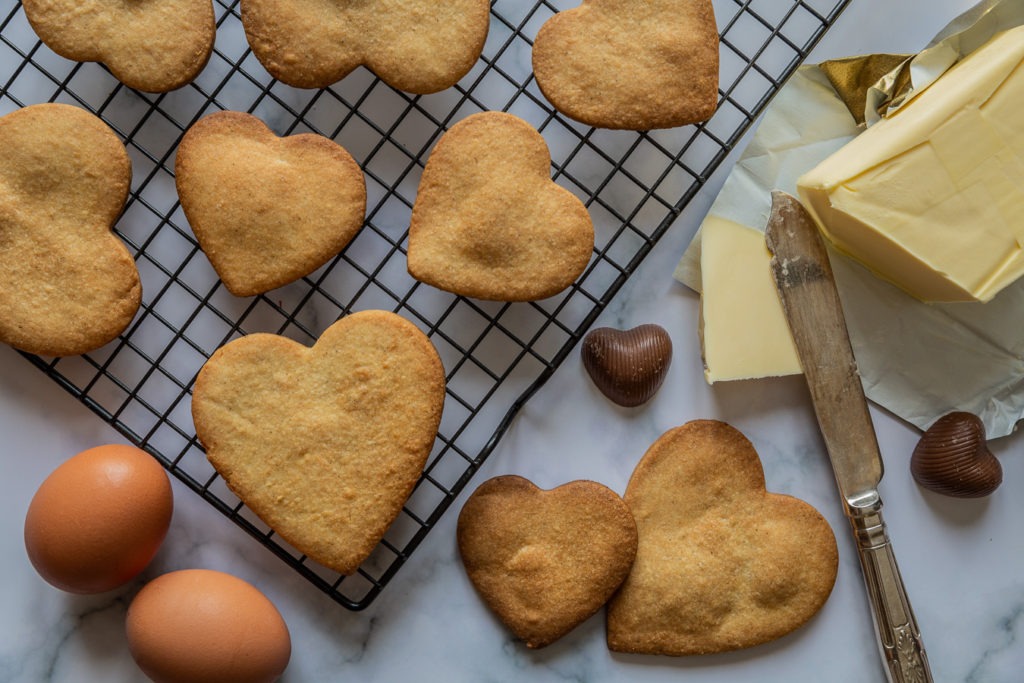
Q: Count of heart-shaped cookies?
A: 9